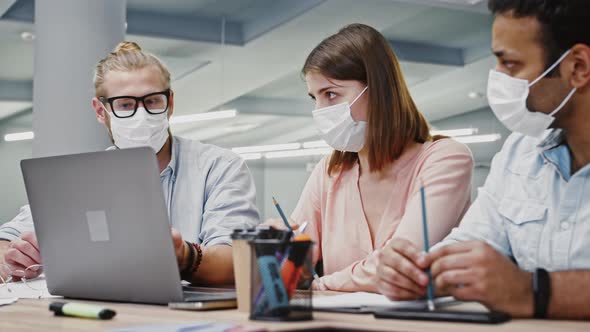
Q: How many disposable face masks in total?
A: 3